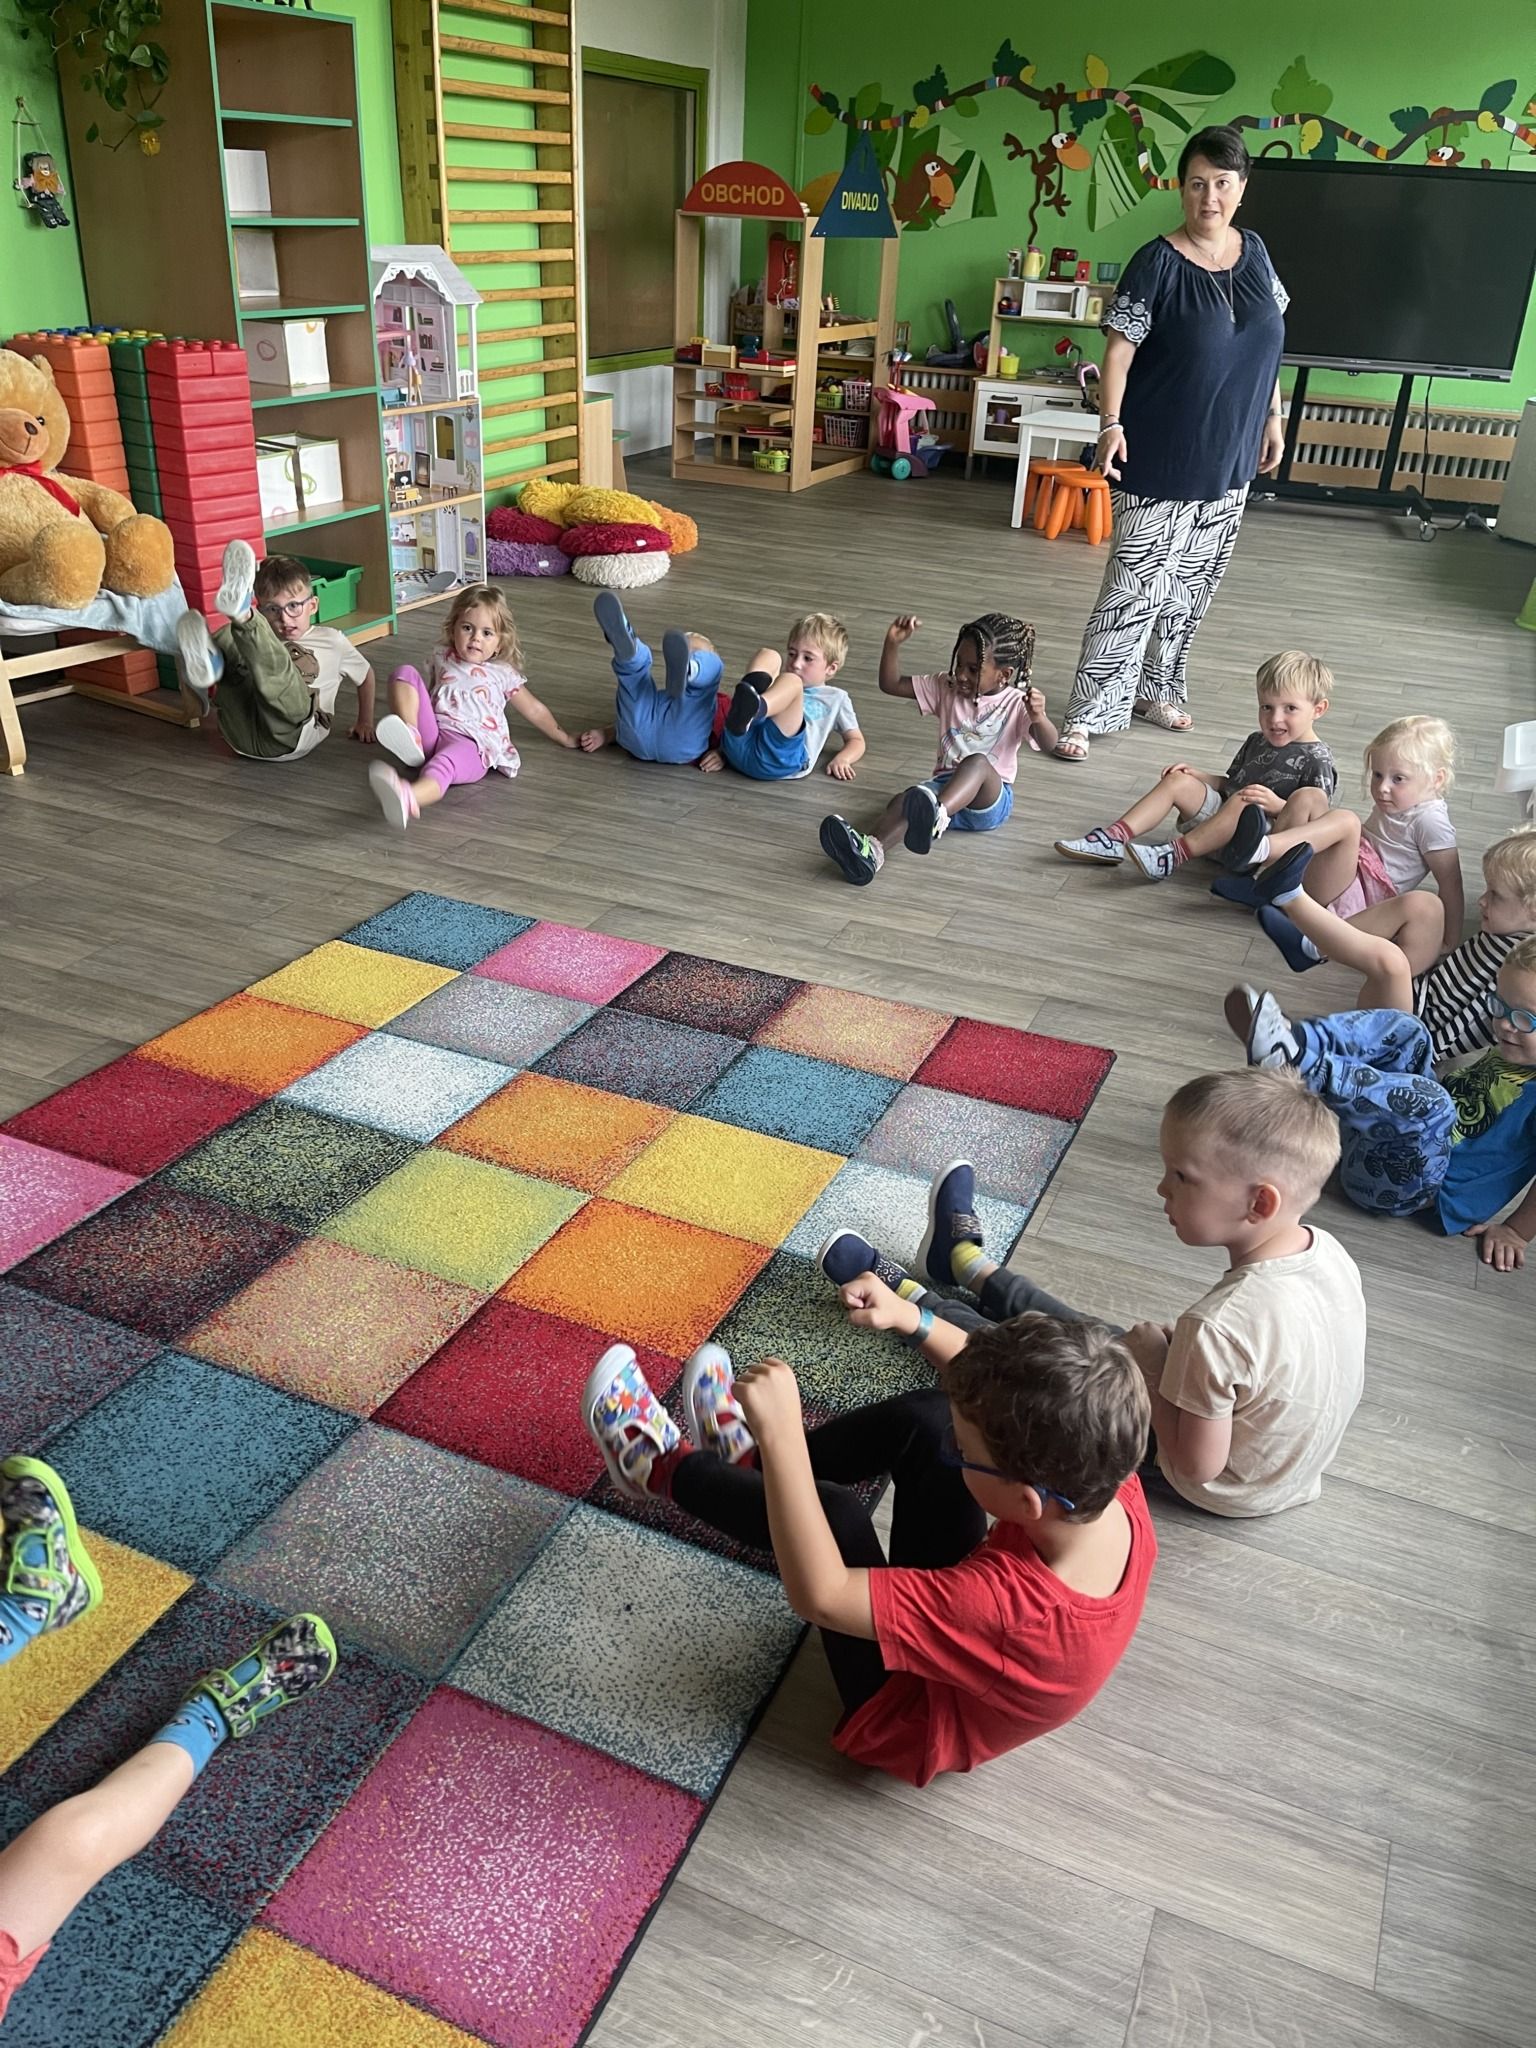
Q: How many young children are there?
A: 12